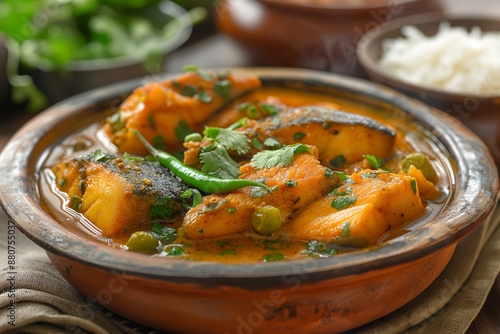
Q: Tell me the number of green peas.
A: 3